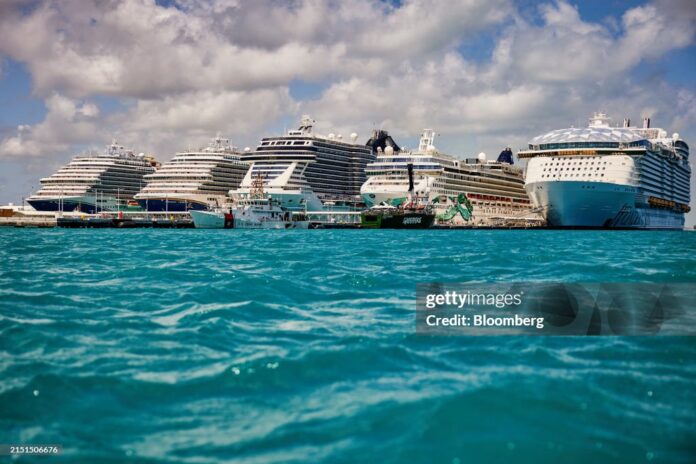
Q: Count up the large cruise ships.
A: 5